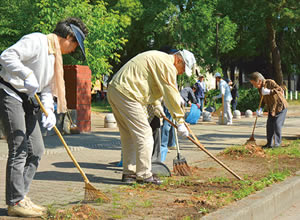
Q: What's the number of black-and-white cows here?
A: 0